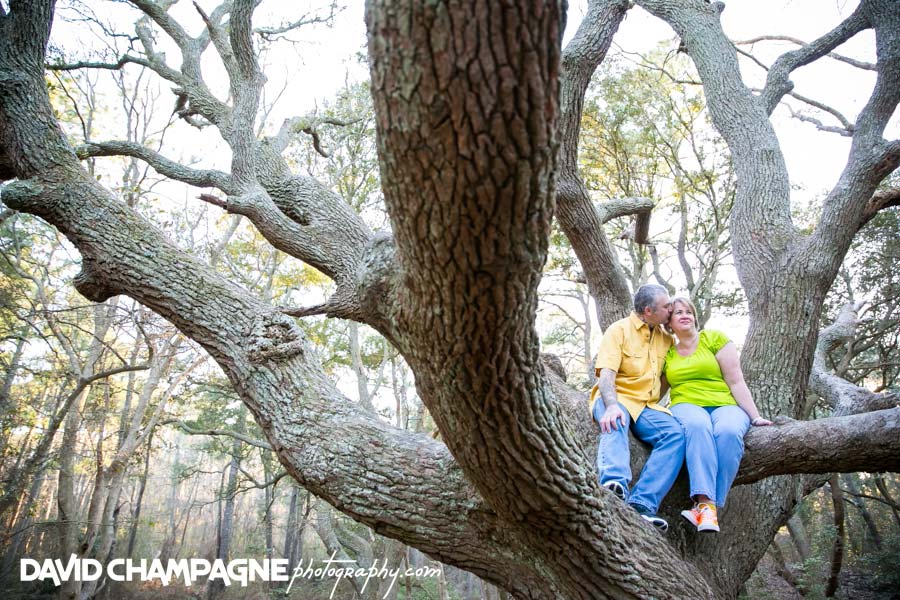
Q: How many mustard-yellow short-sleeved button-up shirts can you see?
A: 1